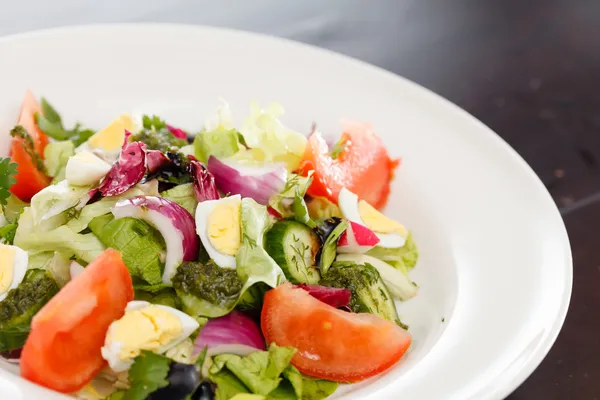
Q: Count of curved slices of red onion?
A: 3